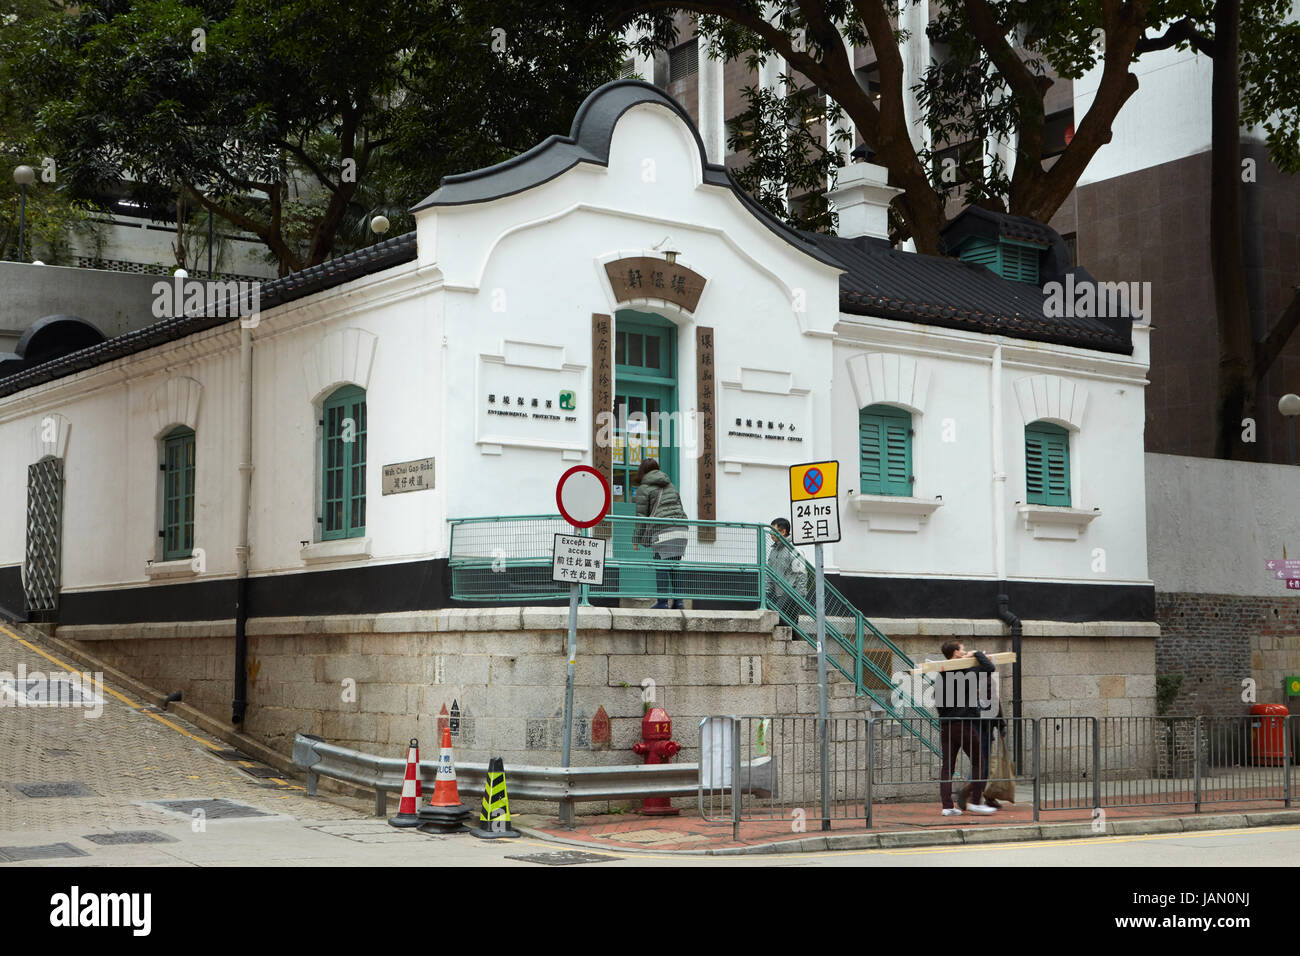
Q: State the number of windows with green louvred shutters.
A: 2